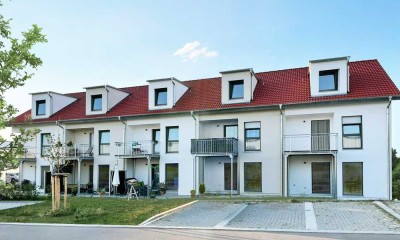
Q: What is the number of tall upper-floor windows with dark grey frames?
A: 5